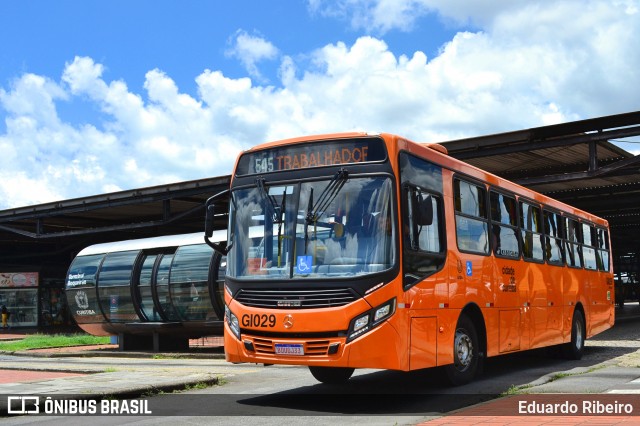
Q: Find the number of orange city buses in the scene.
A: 1